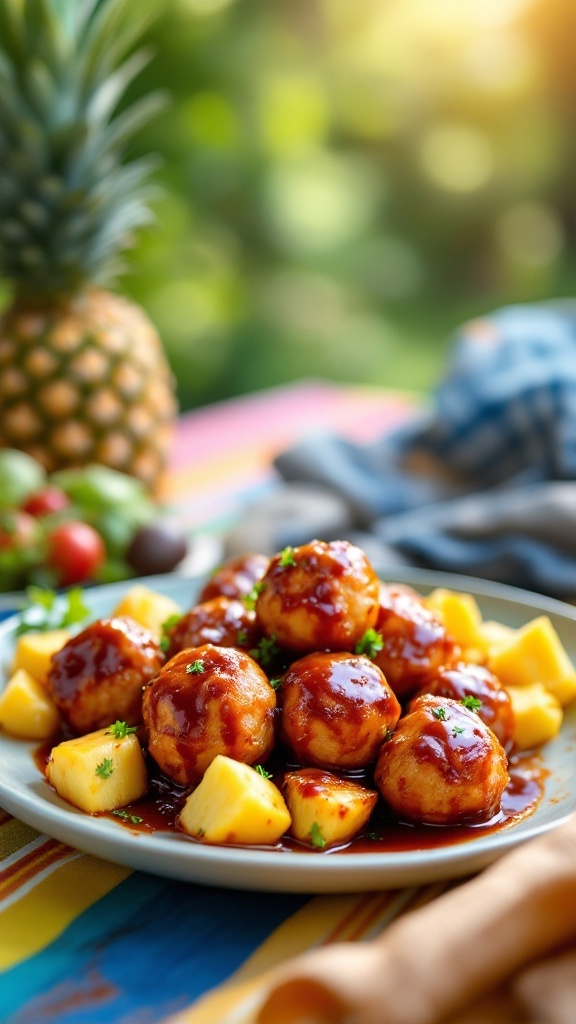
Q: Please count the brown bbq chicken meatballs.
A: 9